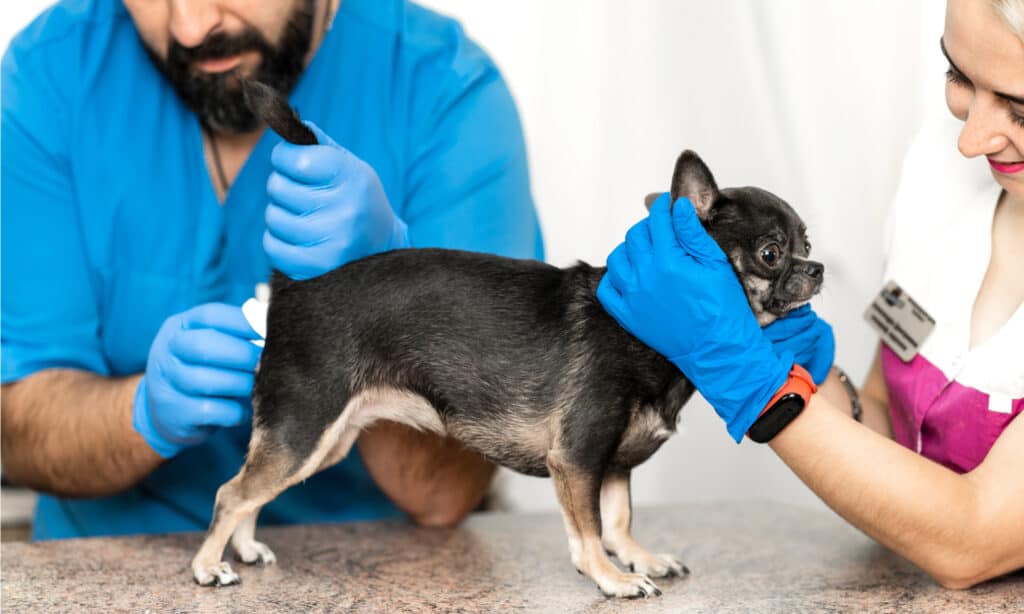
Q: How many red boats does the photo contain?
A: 0